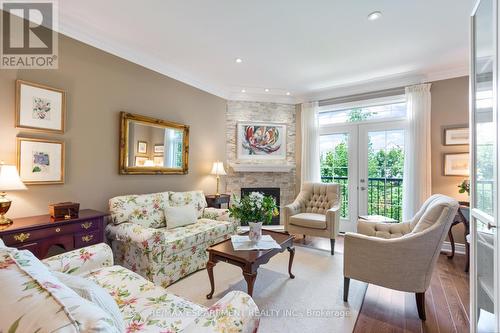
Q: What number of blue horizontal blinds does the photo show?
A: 0